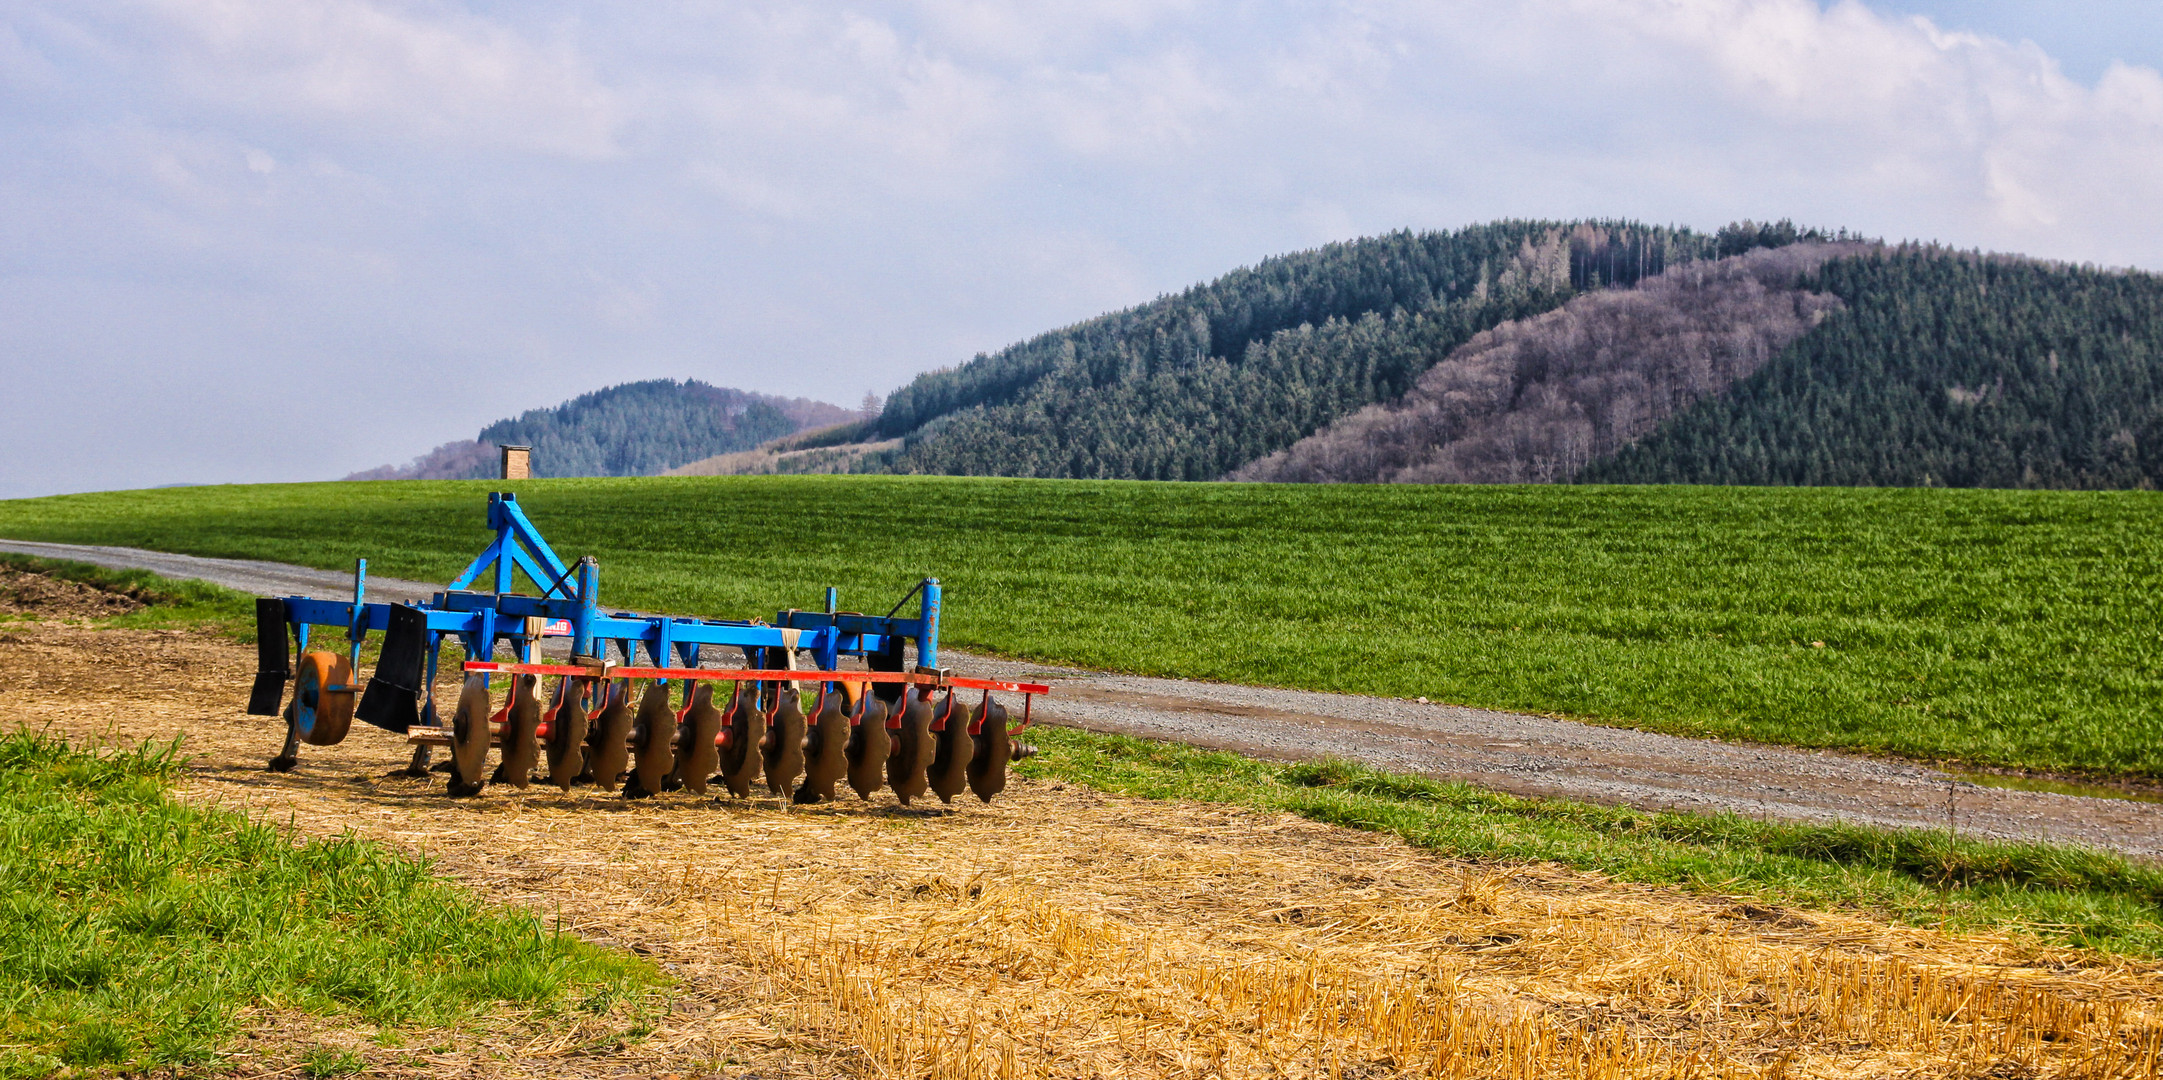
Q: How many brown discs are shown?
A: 13